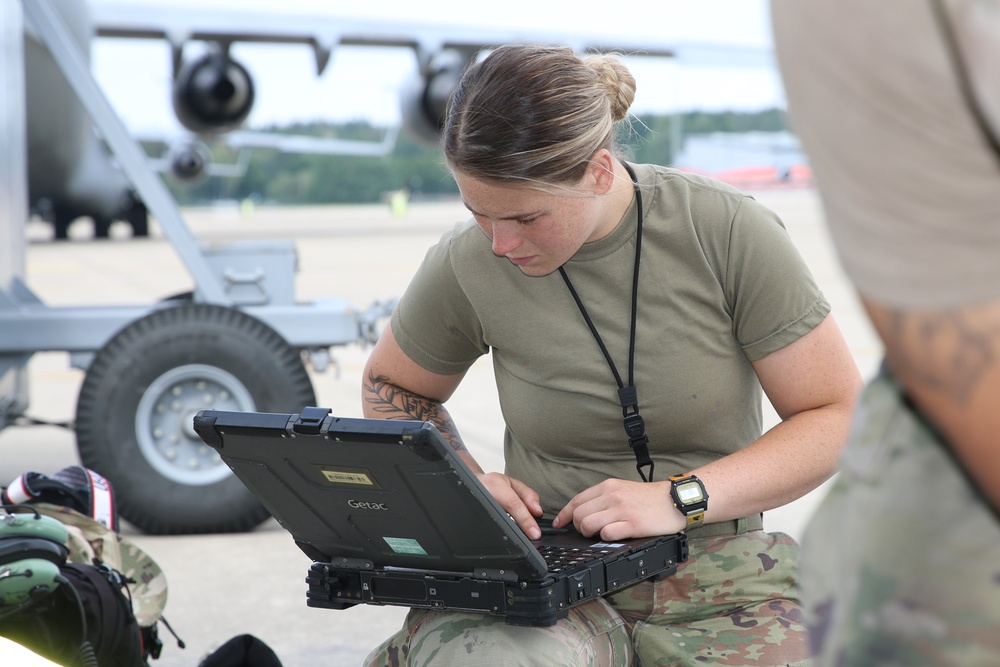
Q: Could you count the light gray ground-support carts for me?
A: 1